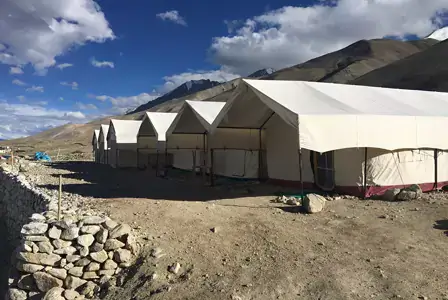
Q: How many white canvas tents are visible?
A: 6